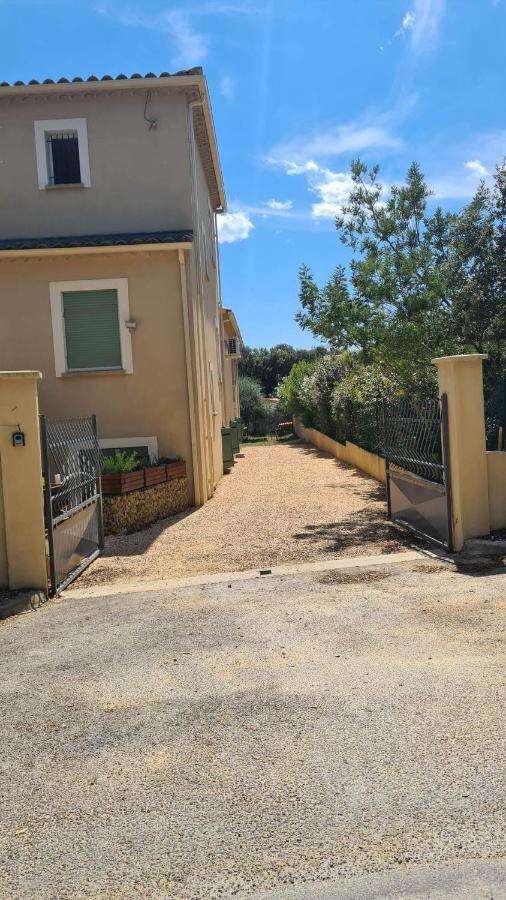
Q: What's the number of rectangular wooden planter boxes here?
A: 3